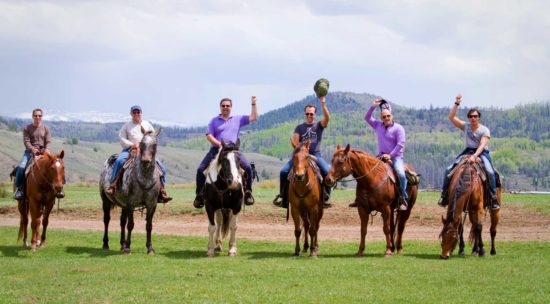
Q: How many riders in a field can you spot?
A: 6